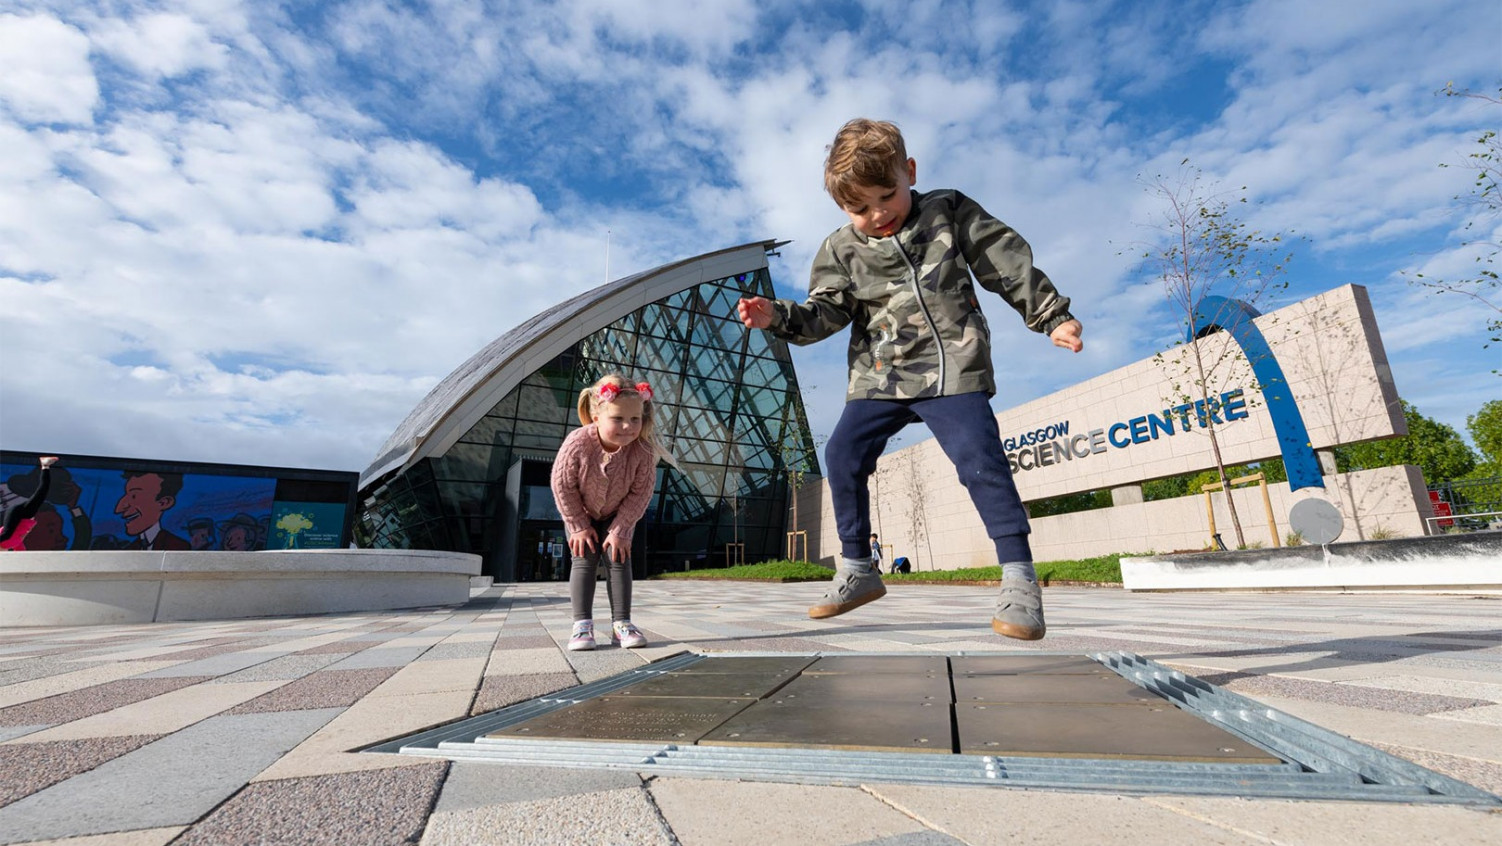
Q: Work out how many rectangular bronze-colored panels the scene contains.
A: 9